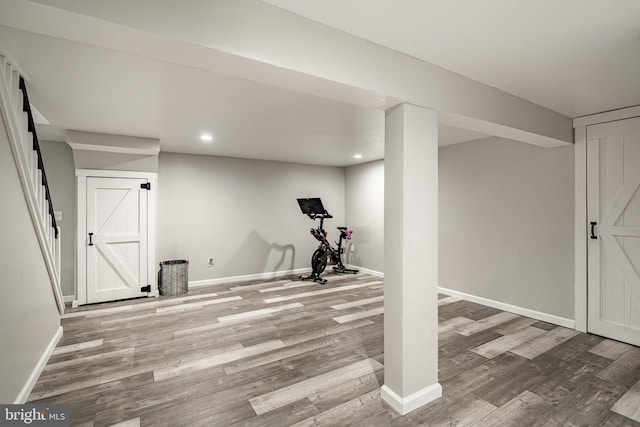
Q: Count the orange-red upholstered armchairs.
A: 0